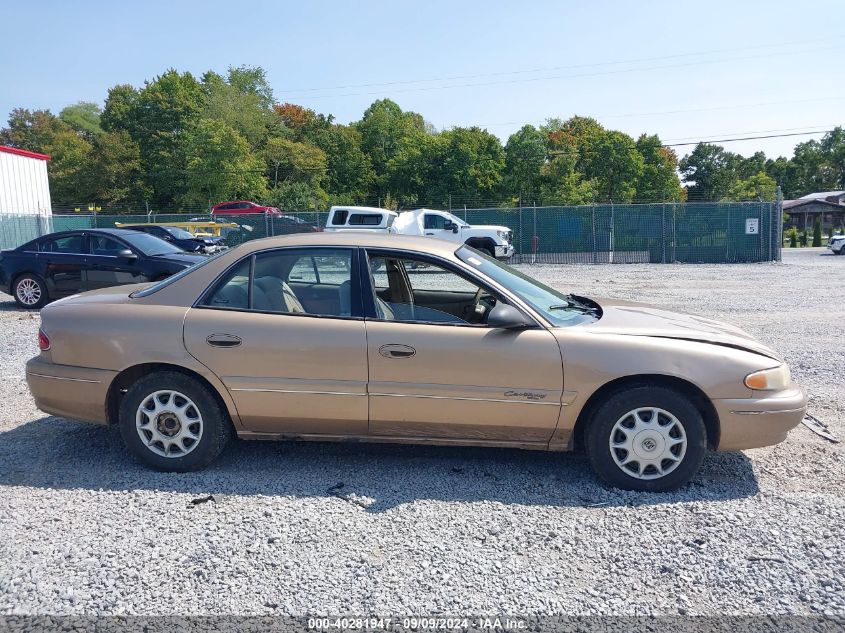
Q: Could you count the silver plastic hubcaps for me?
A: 2